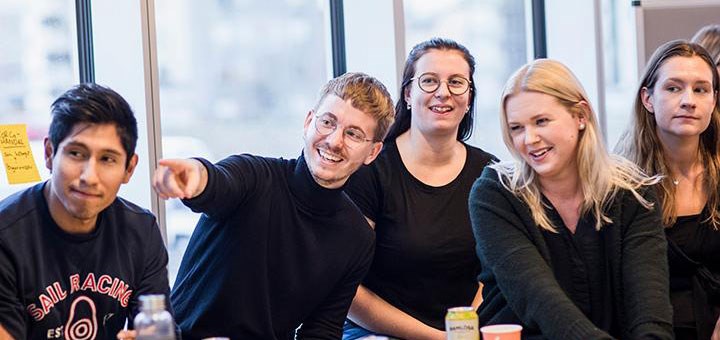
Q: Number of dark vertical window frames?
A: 3